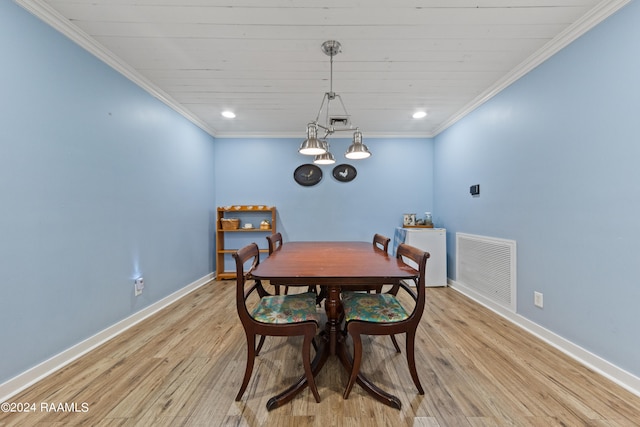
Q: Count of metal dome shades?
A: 3